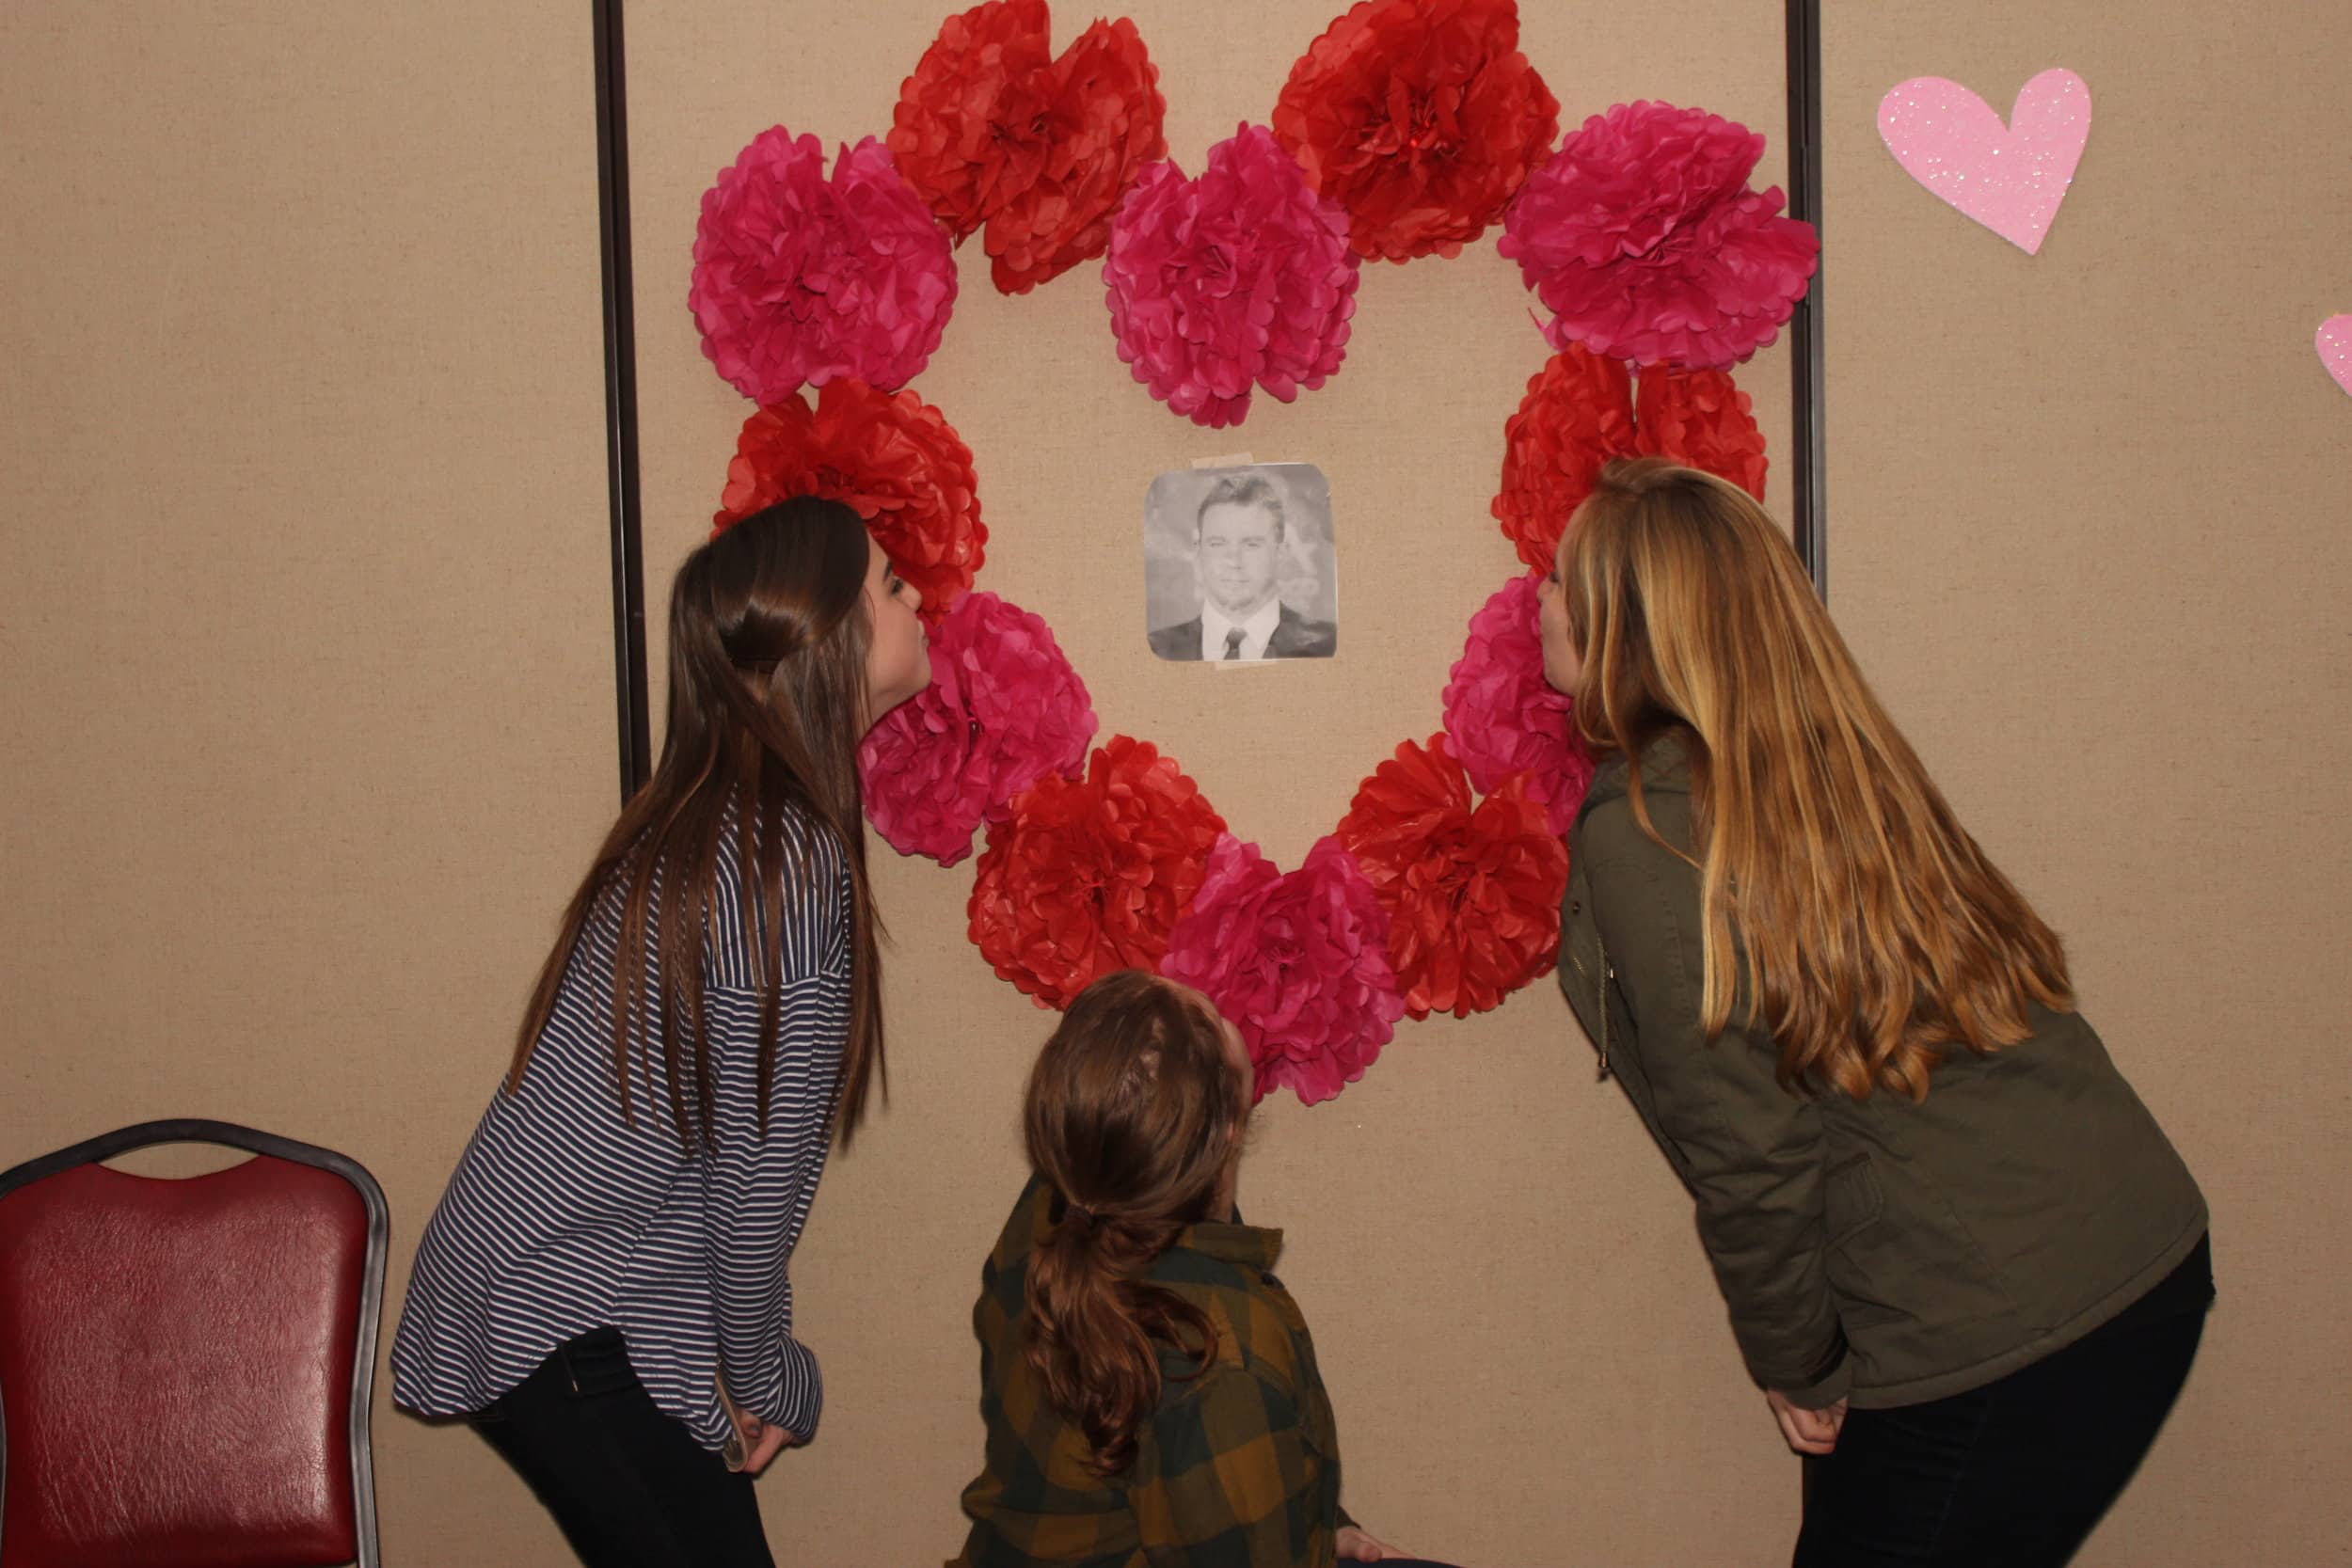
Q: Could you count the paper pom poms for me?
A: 12